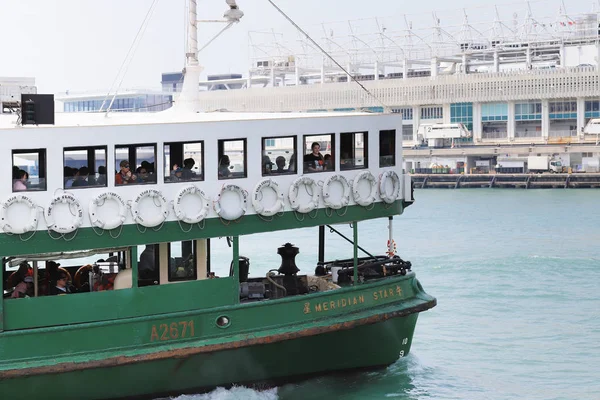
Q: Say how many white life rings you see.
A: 11